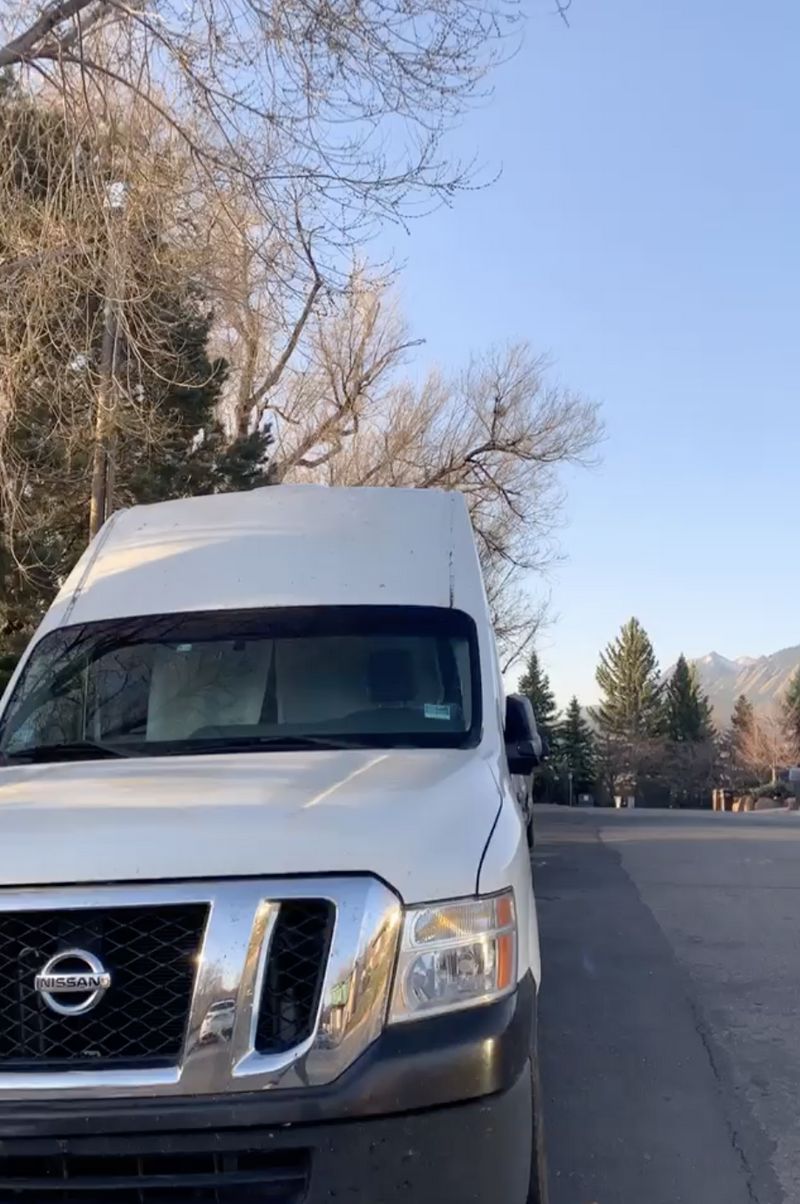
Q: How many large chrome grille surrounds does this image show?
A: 1